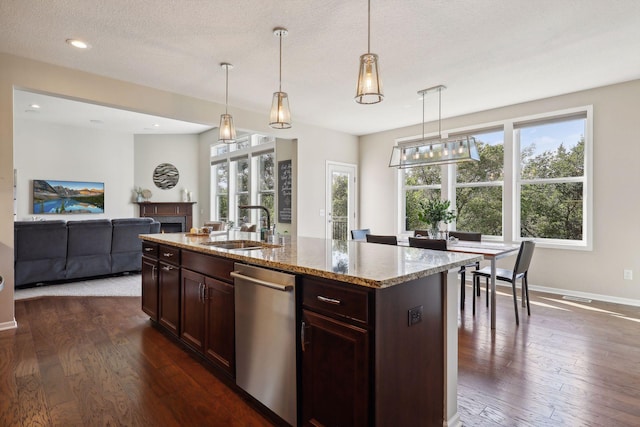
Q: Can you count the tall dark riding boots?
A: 0